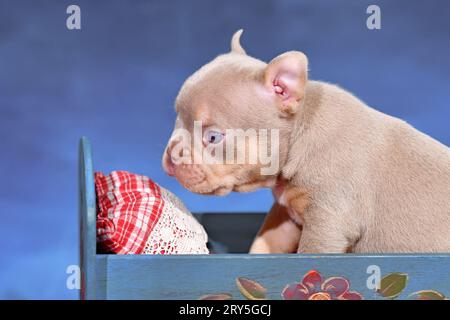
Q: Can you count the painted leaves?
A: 4